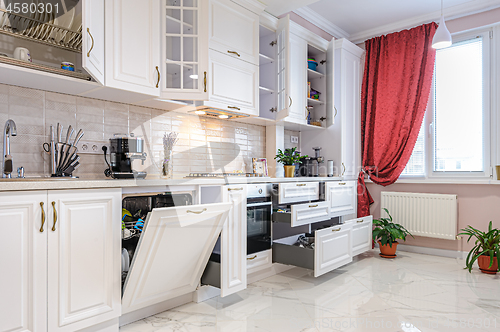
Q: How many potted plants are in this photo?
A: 3